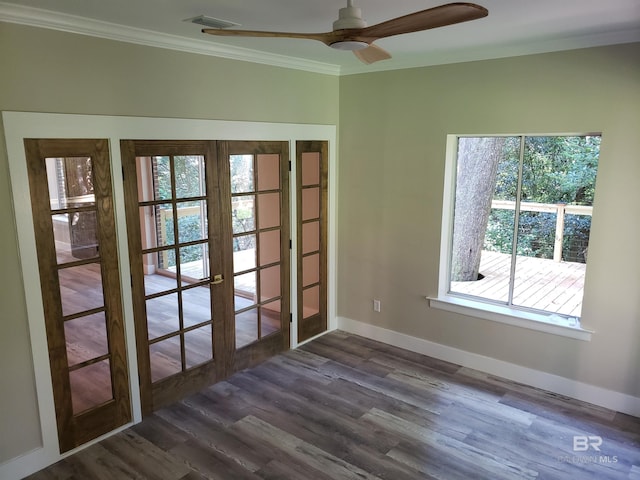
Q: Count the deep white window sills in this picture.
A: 1